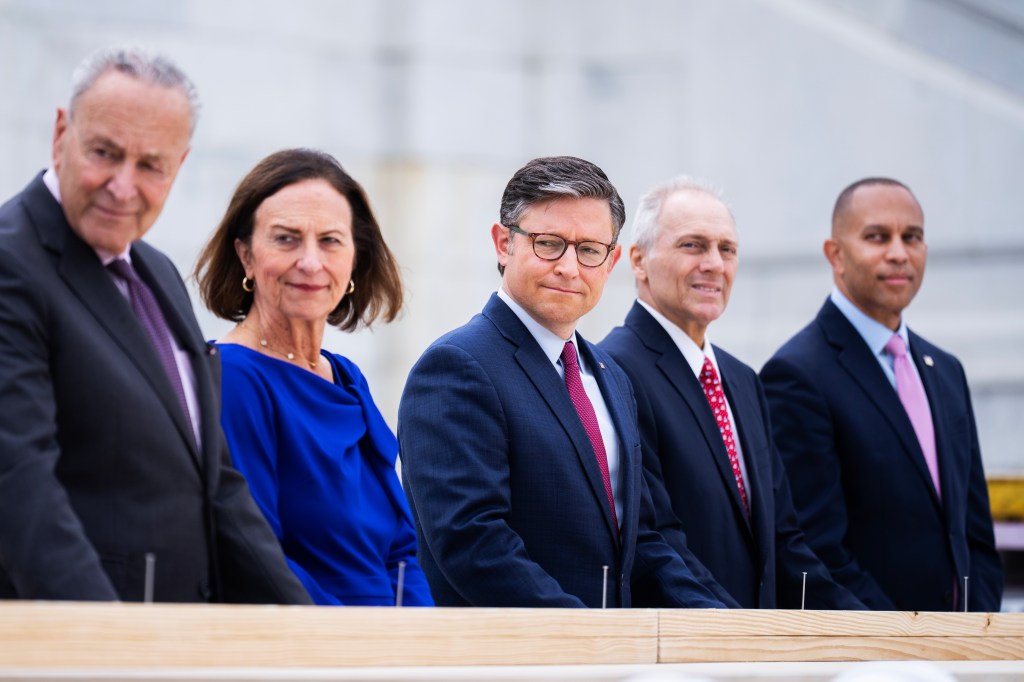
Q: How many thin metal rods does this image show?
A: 5